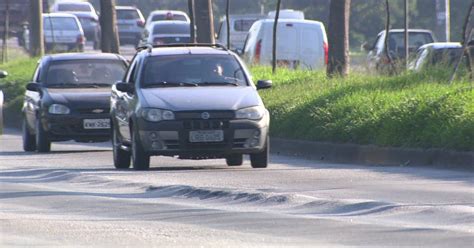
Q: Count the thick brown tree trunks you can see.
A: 4